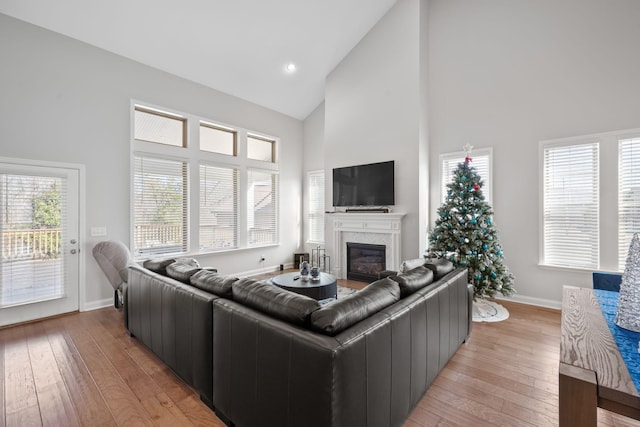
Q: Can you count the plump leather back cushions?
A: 7